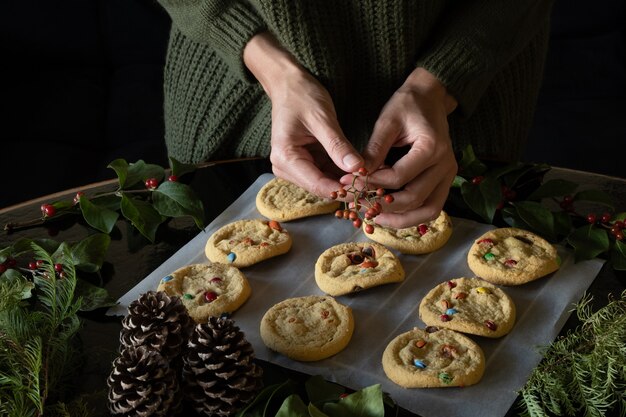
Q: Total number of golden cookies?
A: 9